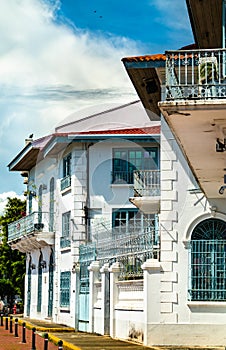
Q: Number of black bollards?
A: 8